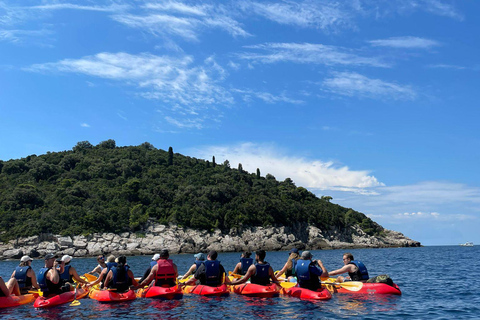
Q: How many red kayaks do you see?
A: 8